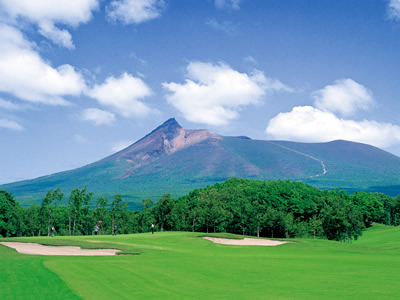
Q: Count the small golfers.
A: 4